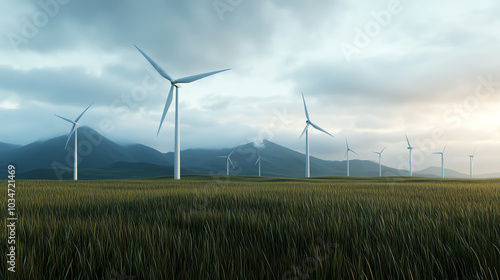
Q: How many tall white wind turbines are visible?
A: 10